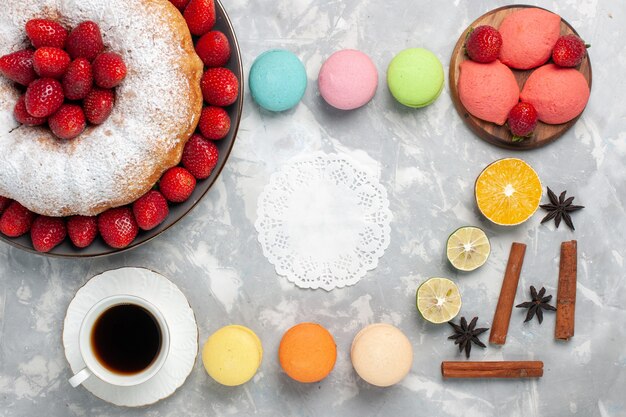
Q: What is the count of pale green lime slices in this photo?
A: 2